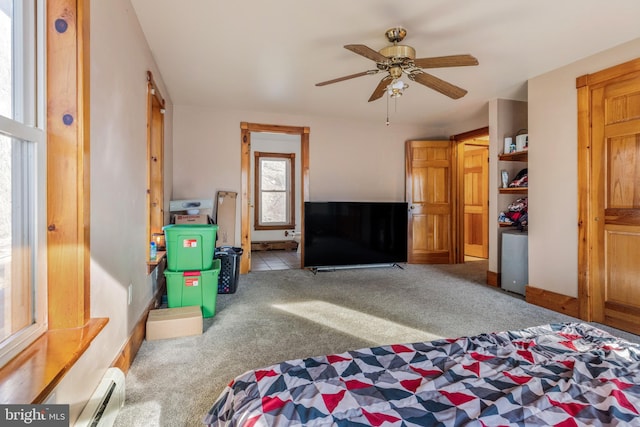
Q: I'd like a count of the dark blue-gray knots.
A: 2